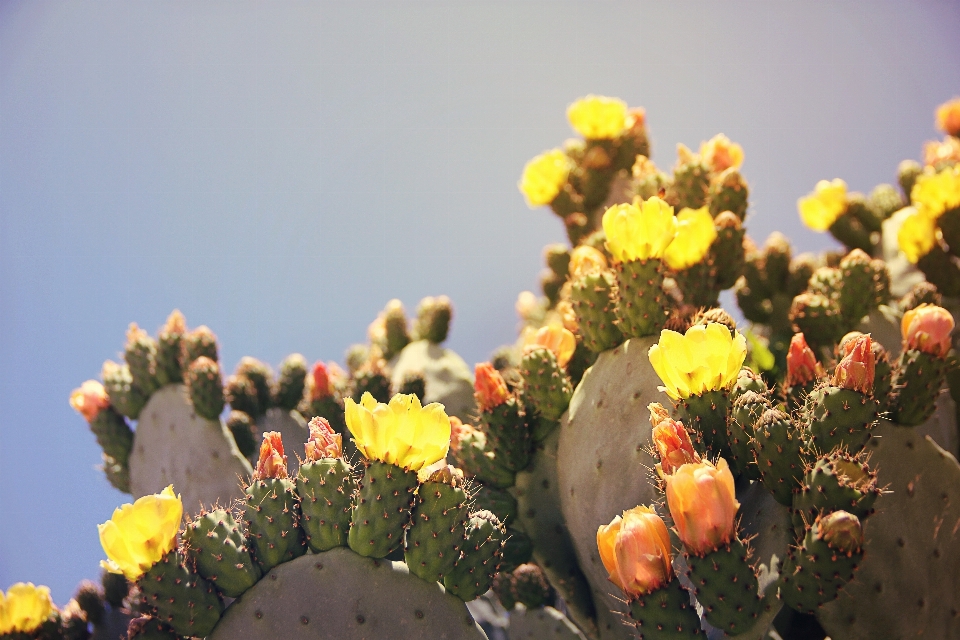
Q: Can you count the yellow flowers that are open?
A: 11